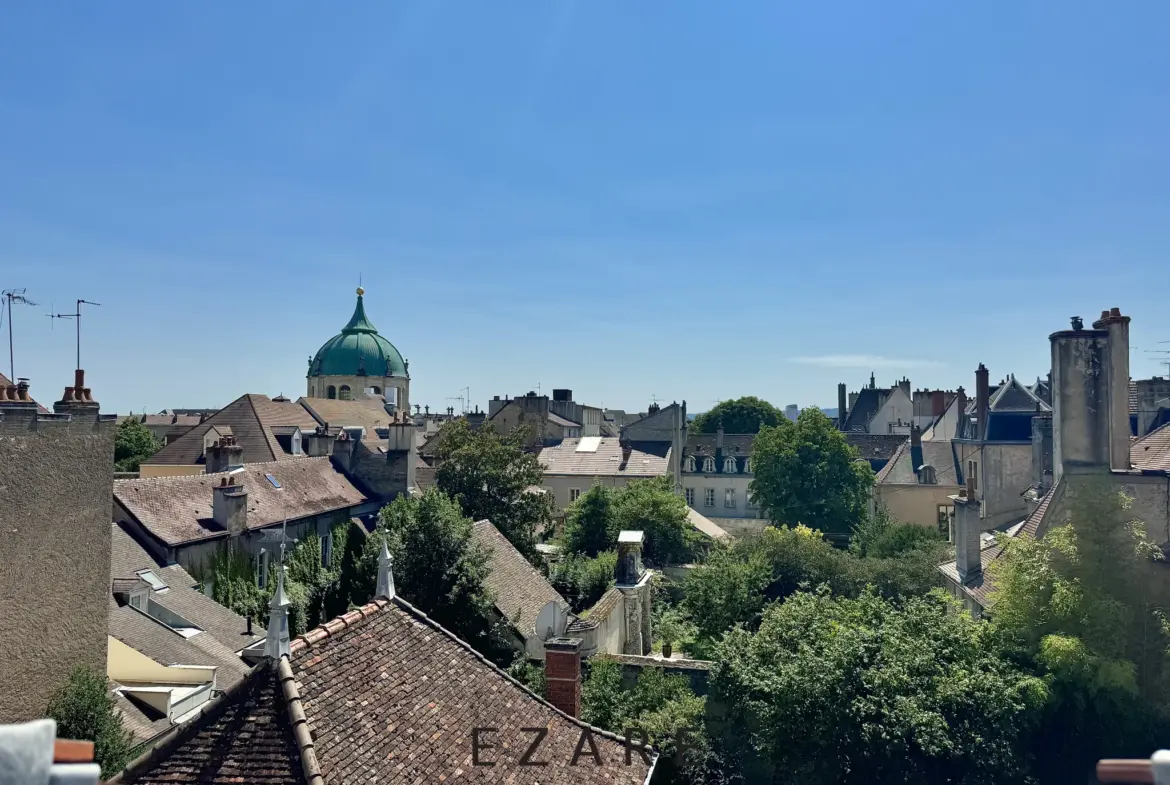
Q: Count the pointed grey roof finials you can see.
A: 2